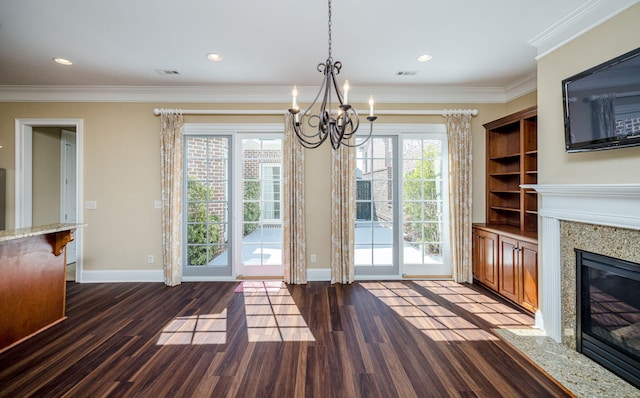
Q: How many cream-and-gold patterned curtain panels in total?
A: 4